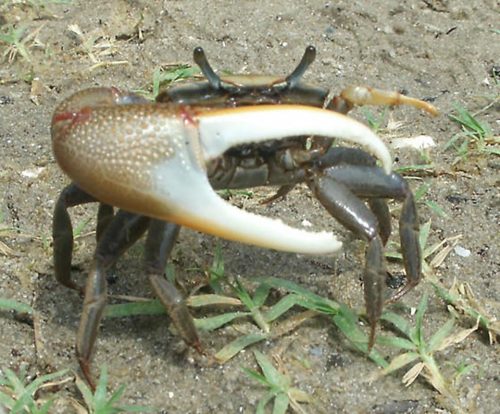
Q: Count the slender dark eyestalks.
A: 2